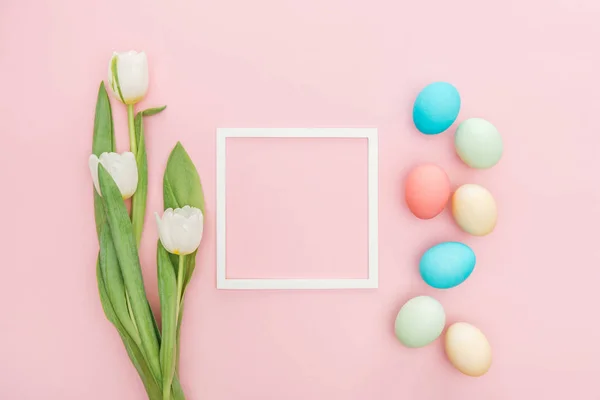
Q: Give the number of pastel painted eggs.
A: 7